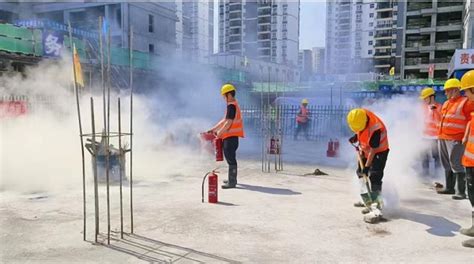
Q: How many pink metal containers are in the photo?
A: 0